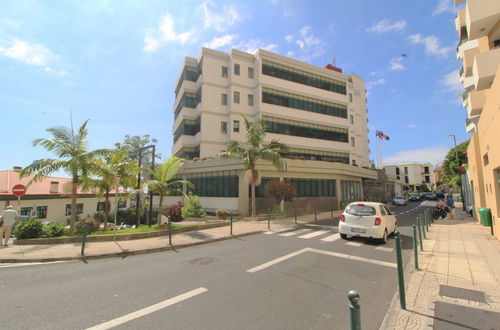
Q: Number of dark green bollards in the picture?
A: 15